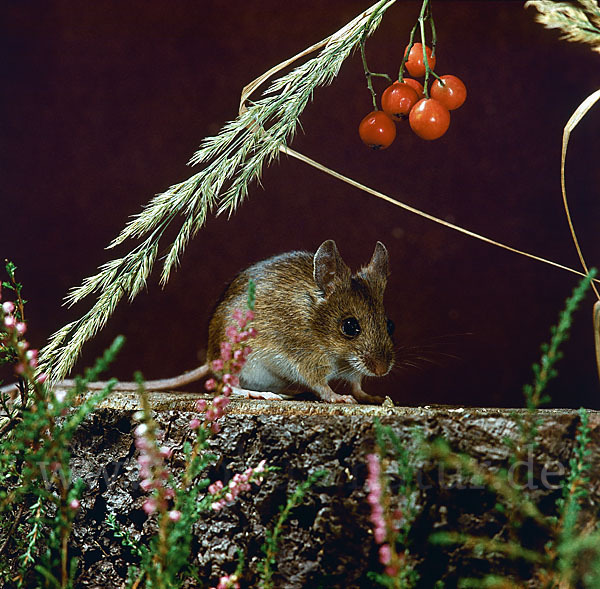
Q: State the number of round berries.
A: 6